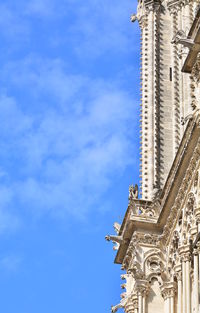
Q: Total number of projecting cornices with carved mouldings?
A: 2